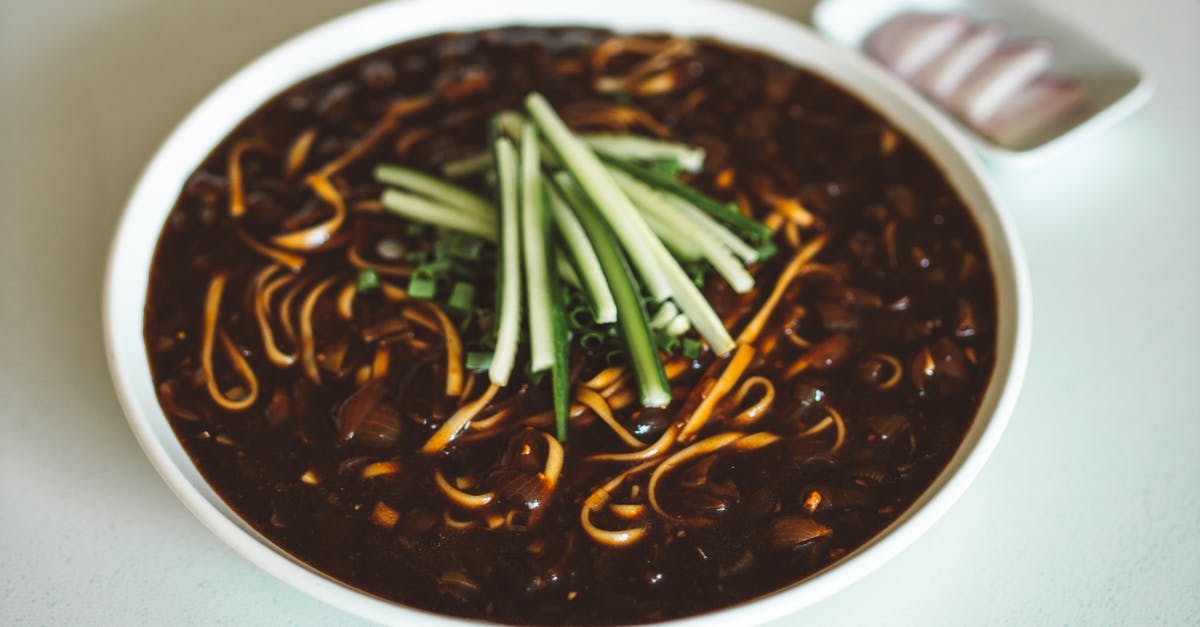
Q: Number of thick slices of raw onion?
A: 4